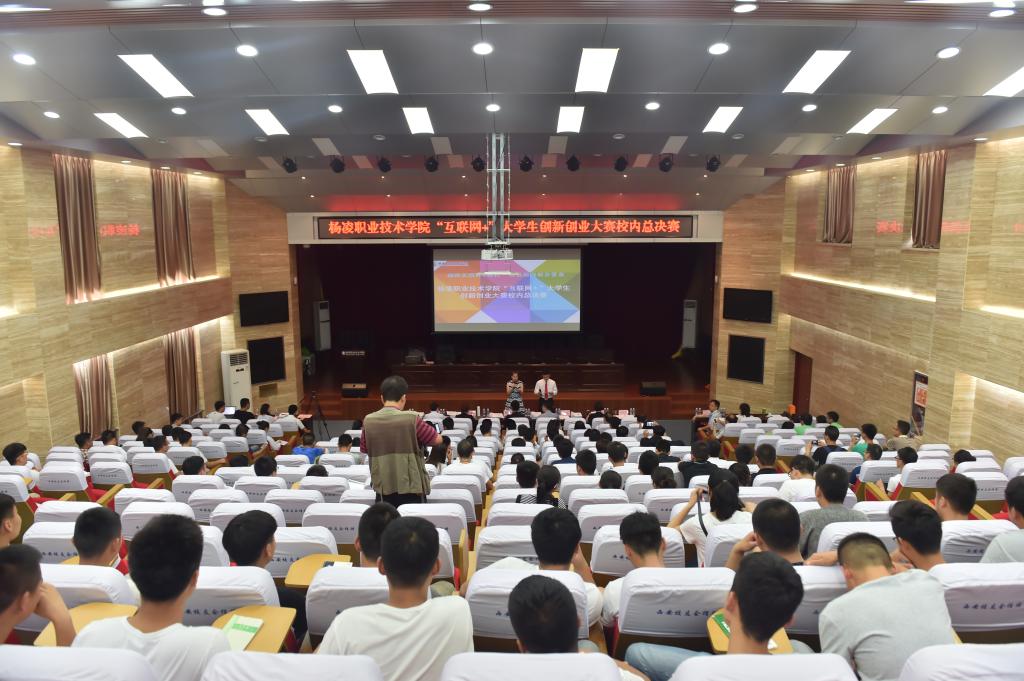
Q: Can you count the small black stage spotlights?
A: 10